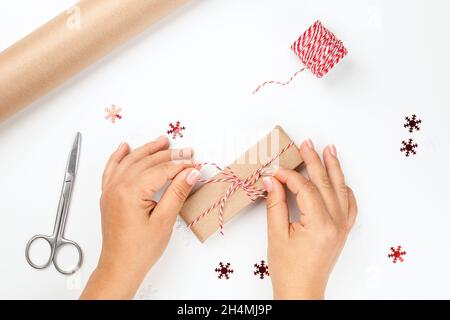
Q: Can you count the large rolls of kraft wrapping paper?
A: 1